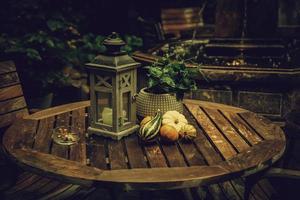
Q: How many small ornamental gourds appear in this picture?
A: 5